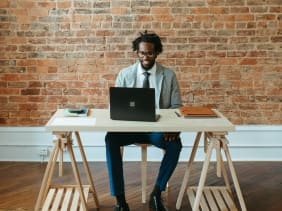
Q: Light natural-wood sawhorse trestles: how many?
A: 2